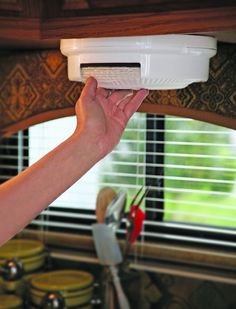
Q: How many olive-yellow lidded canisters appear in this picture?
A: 3